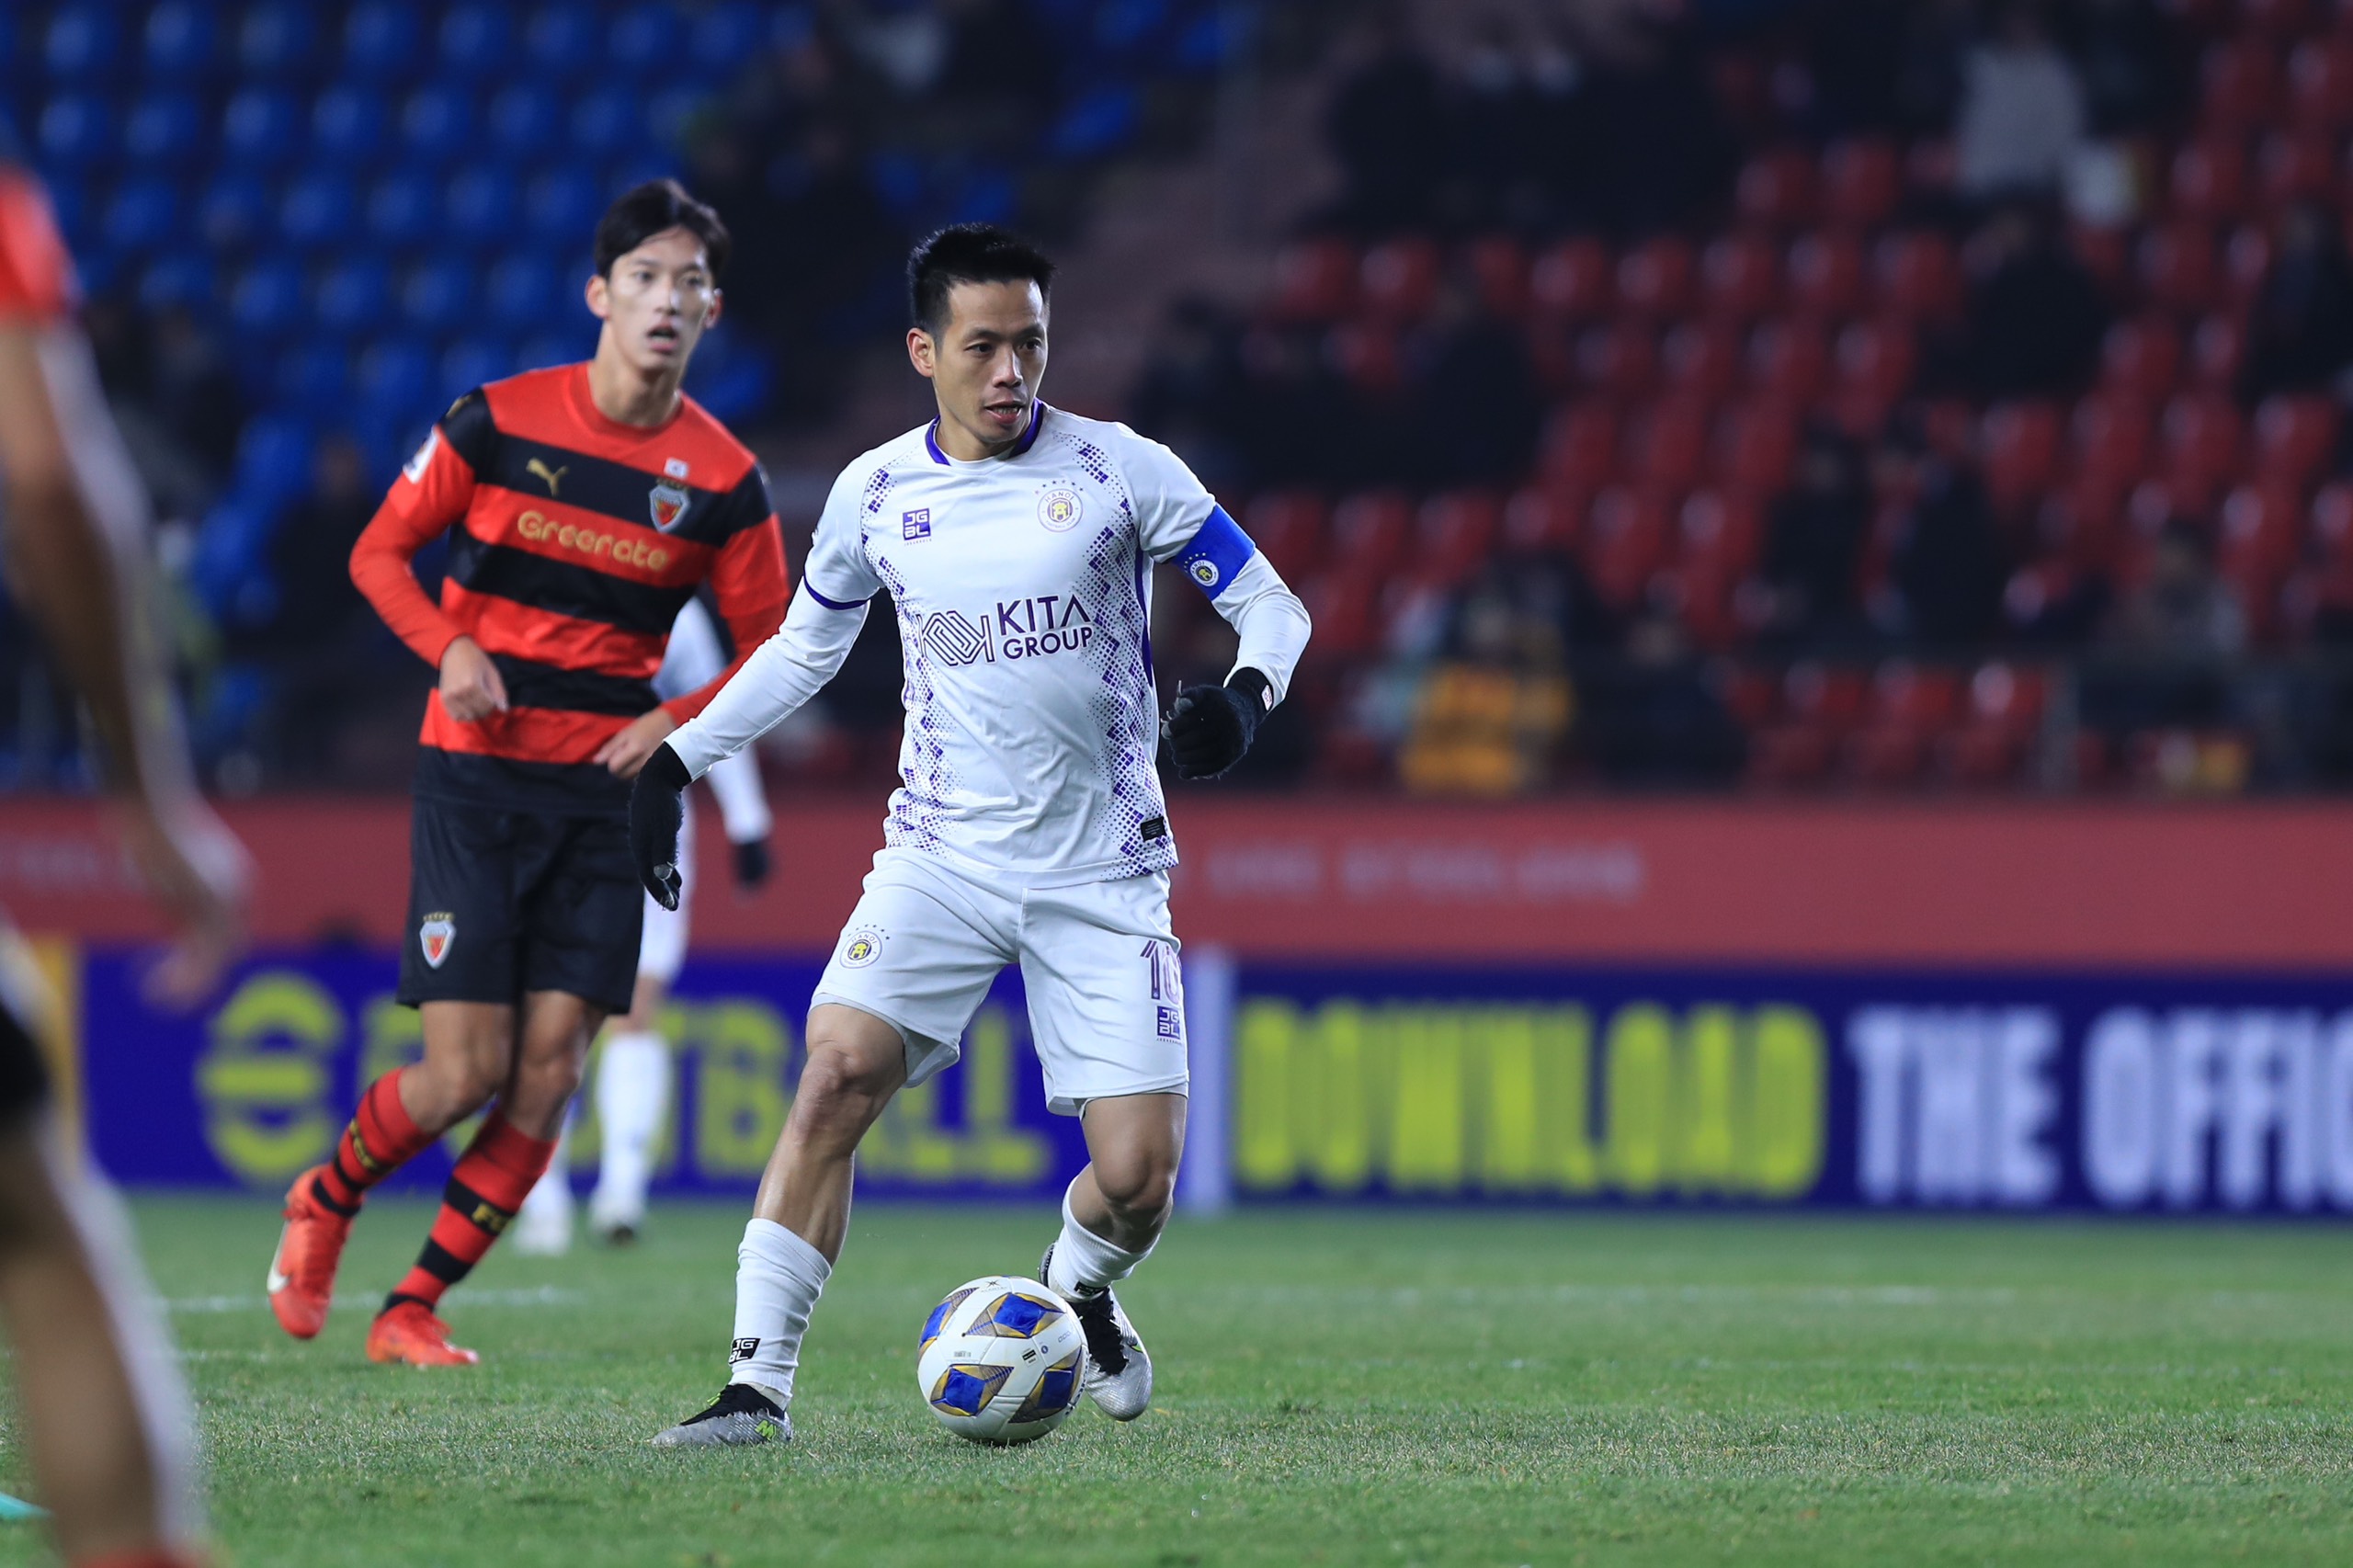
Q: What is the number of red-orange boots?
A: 2